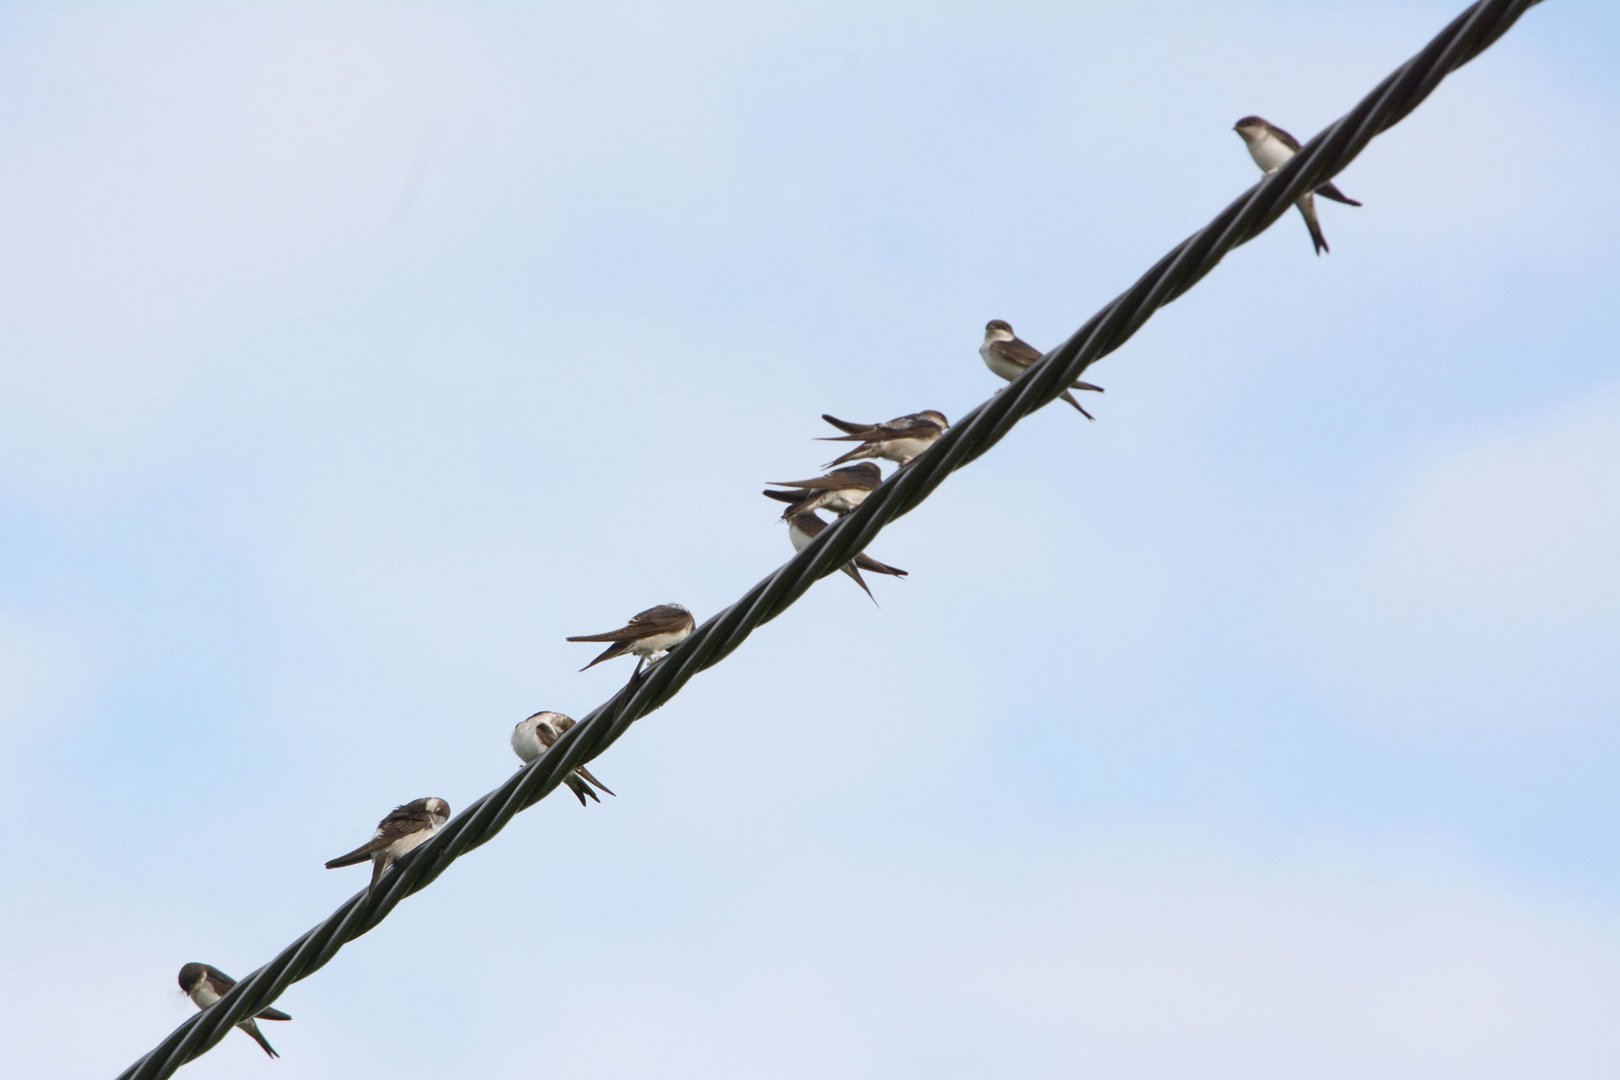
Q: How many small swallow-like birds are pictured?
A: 9